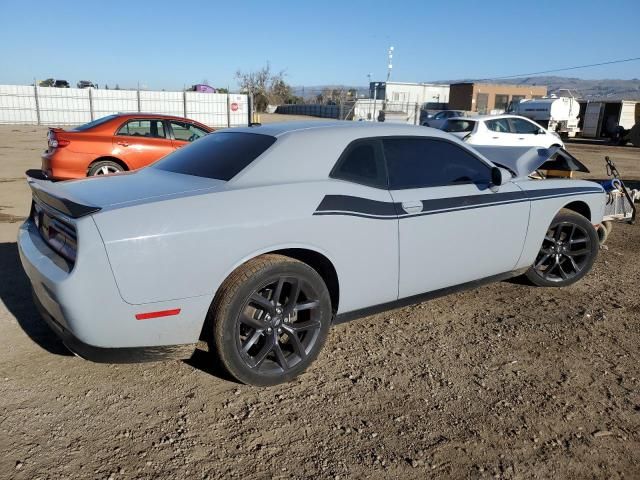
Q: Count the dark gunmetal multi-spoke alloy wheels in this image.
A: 2